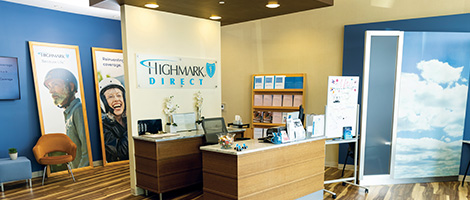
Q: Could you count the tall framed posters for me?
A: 2